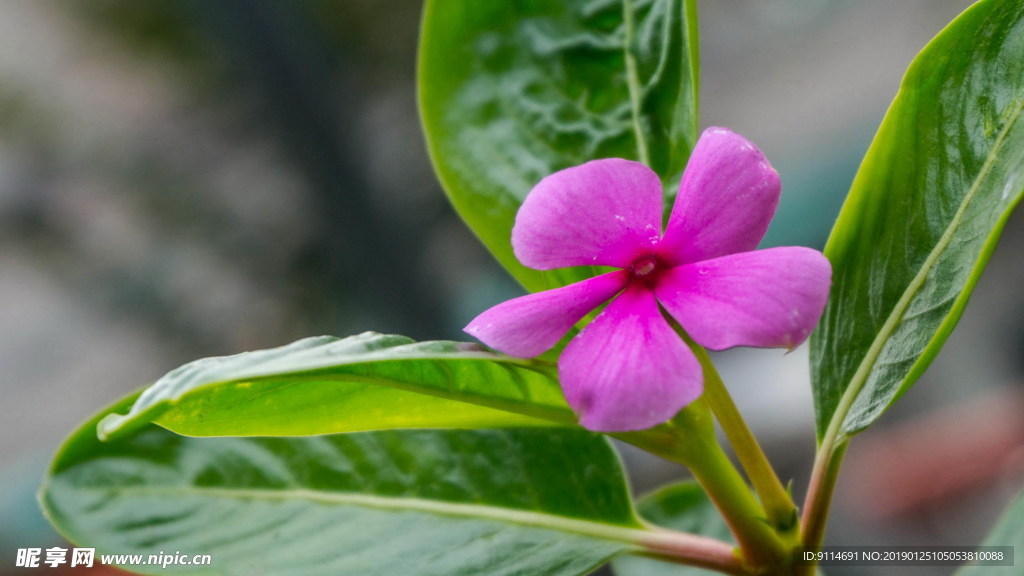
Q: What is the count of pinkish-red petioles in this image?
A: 2